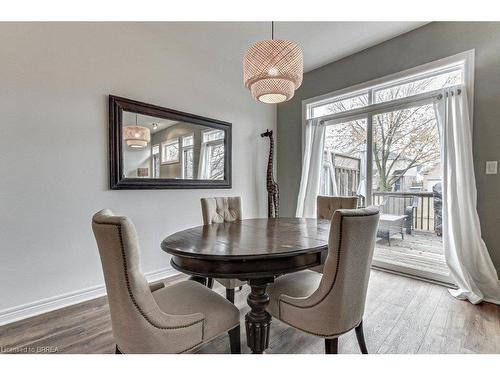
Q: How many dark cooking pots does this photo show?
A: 0